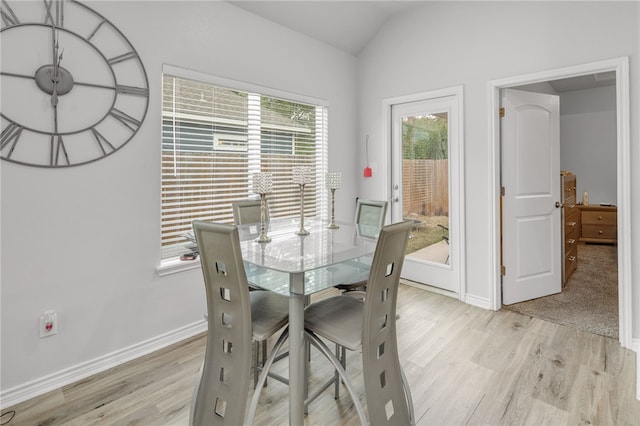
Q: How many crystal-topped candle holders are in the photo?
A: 3